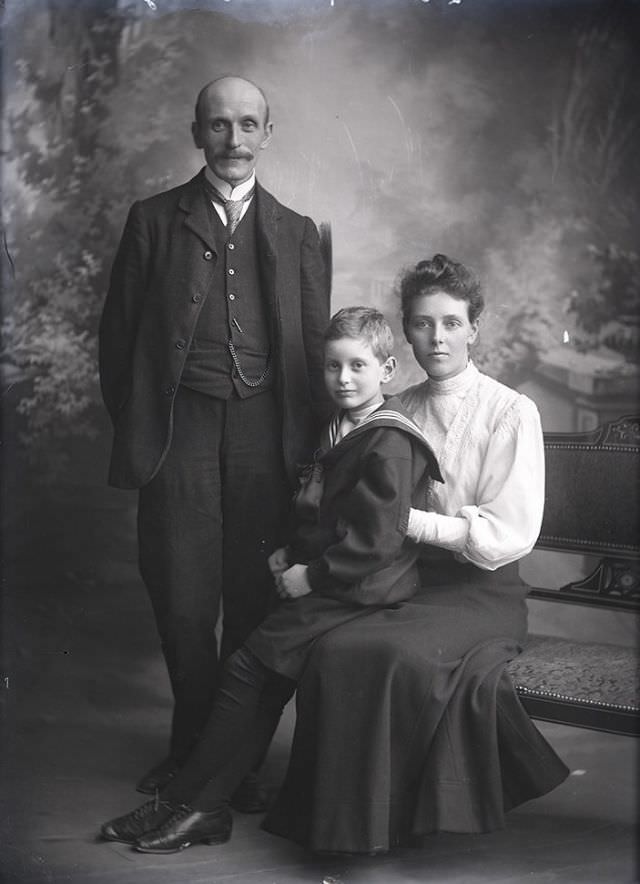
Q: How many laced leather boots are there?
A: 2